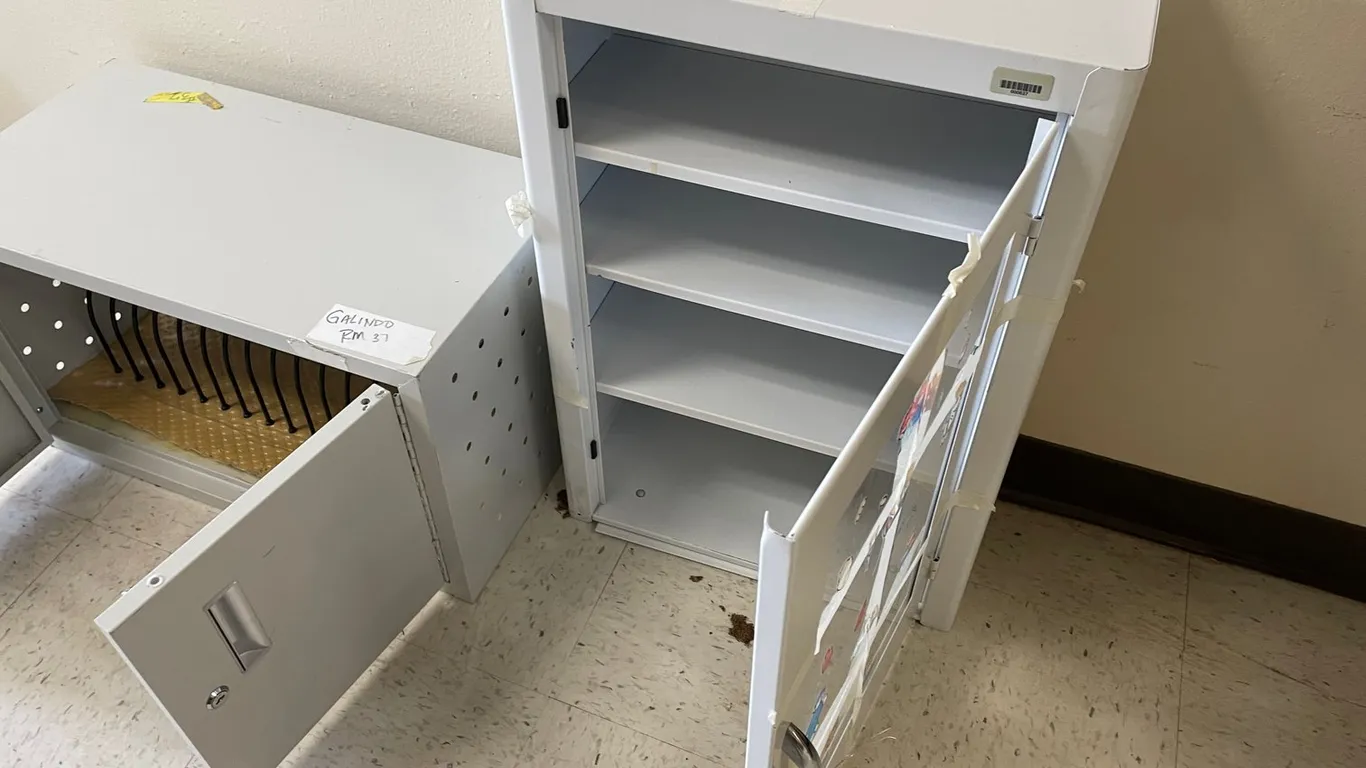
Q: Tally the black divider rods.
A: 12